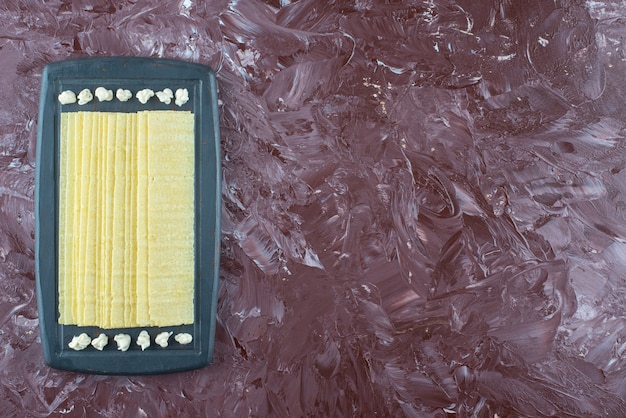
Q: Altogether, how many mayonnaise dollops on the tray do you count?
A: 13